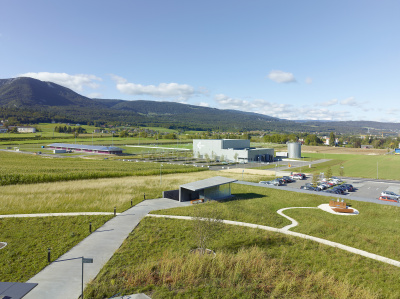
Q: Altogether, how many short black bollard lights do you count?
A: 5